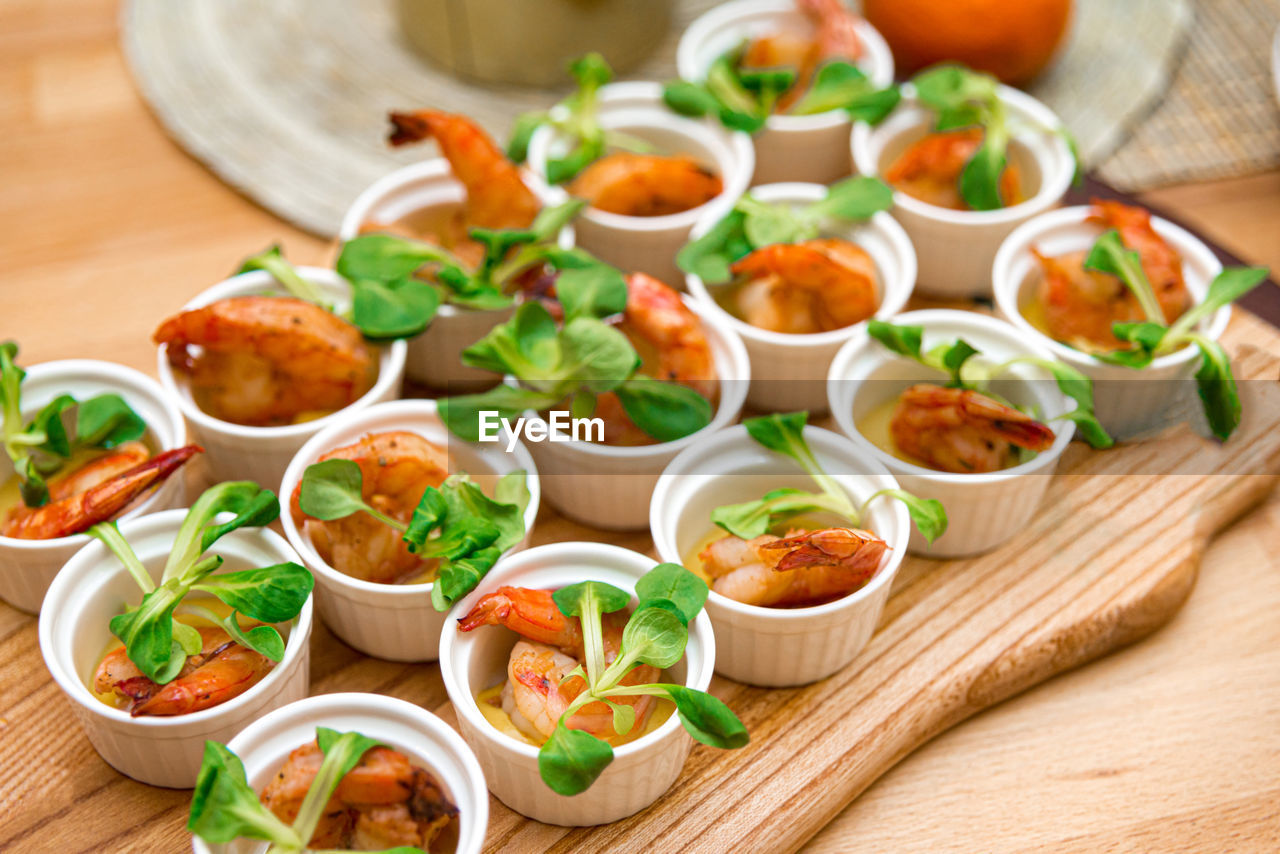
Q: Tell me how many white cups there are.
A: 15